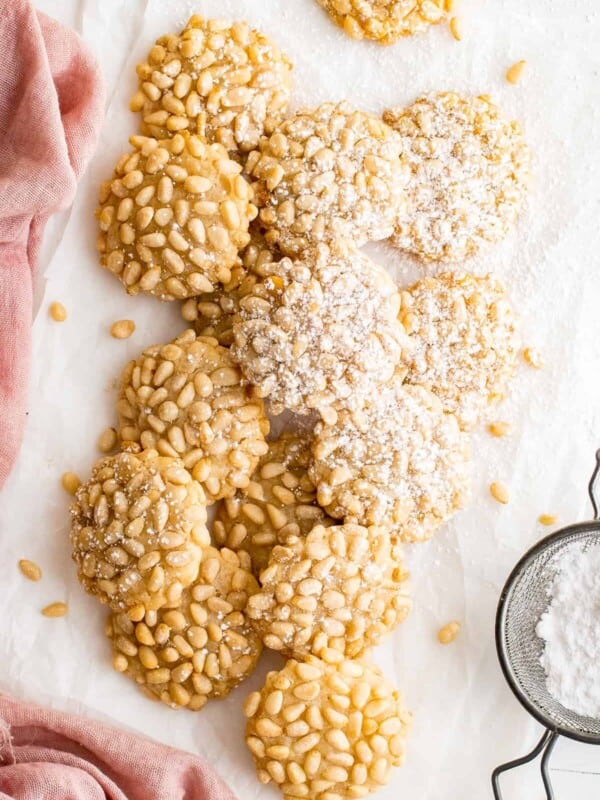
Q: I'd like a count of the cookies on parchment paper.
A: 15